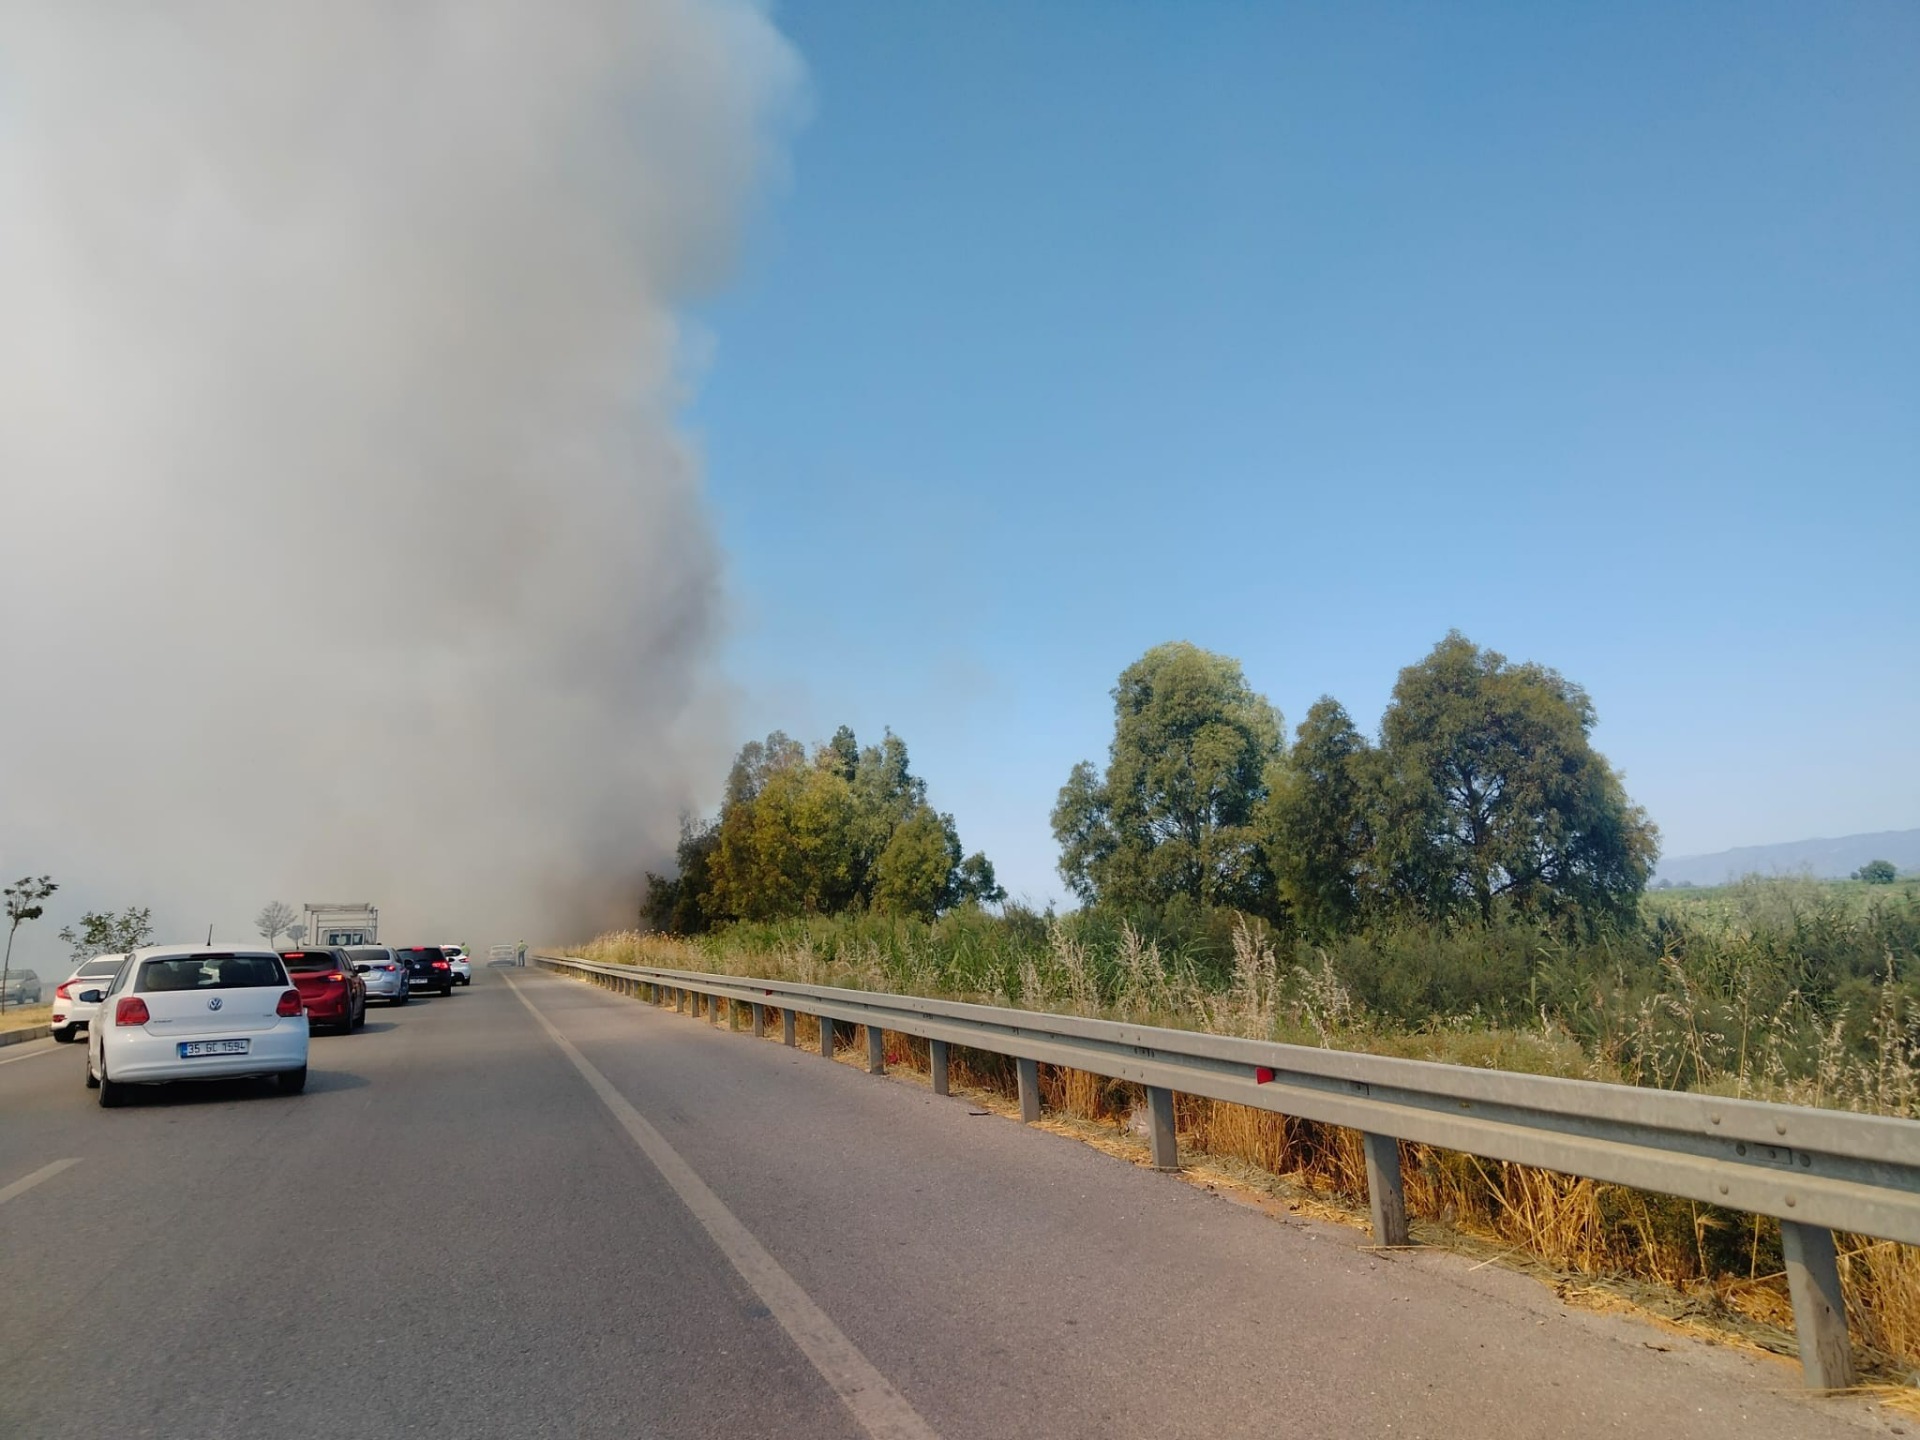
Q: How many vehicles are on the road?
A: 9